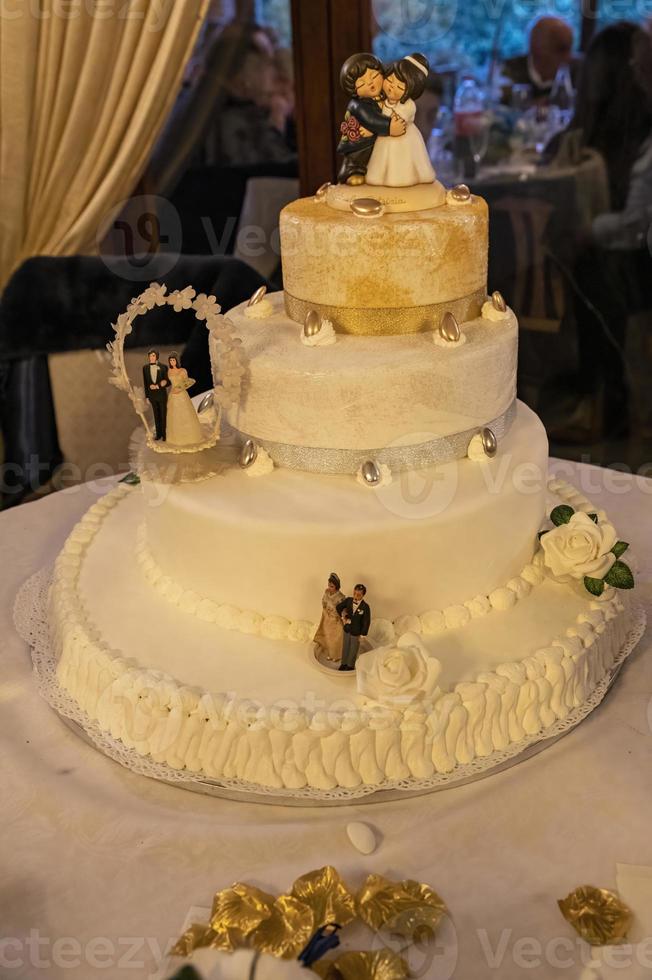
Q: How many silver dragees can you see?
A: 11